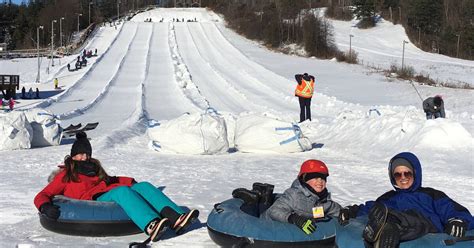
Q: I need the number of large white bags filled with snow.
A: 4